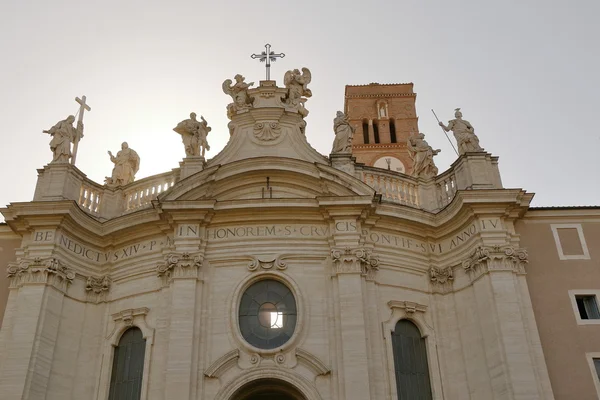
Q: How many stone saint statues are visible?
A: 6